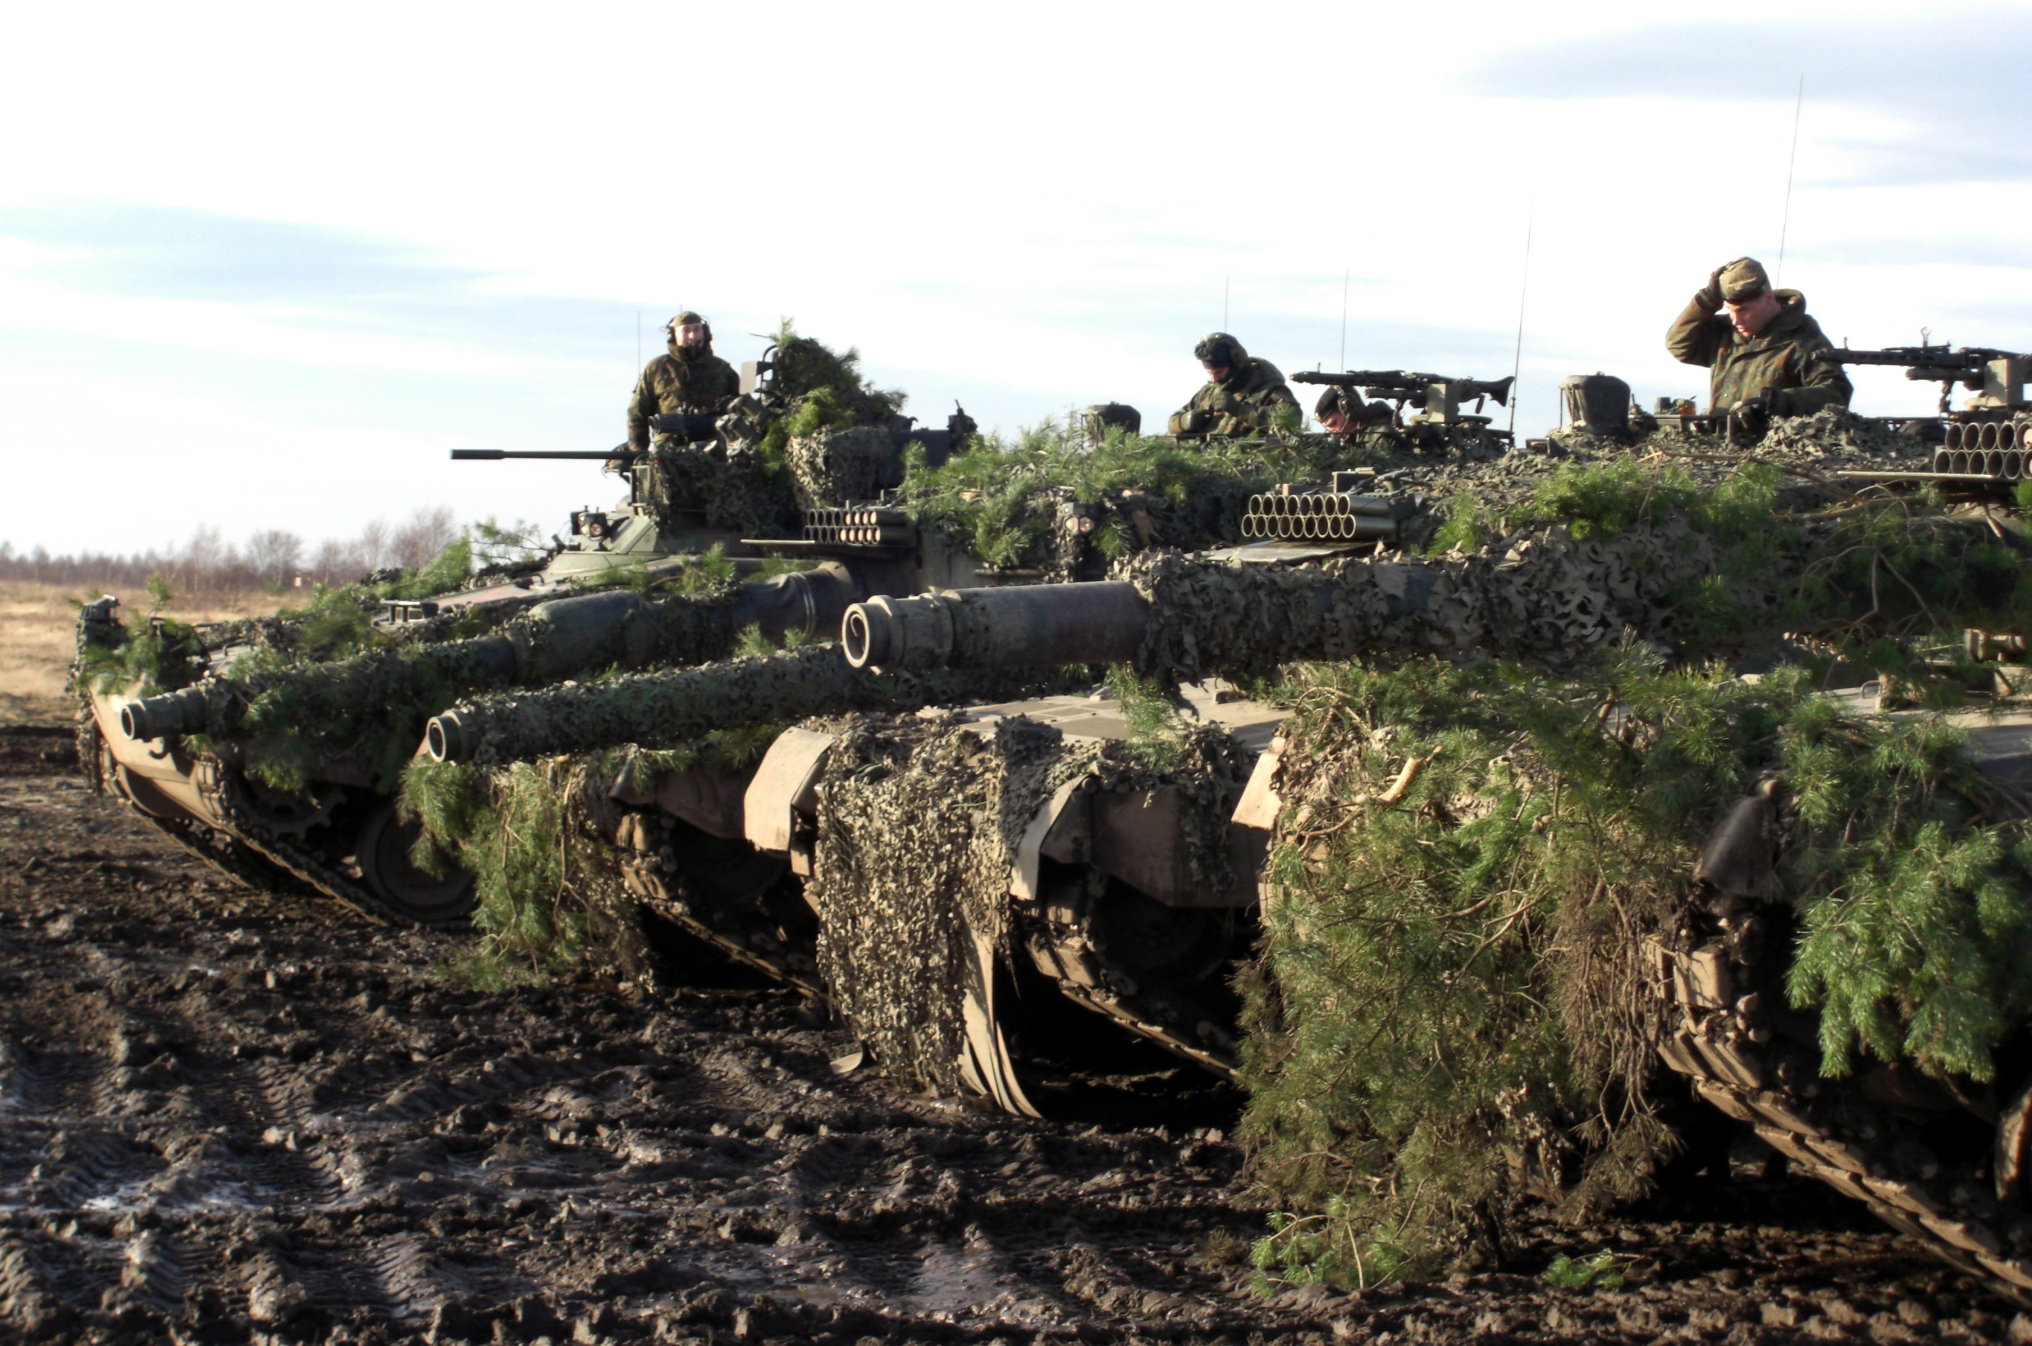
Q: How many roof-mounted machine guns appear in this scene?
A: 2